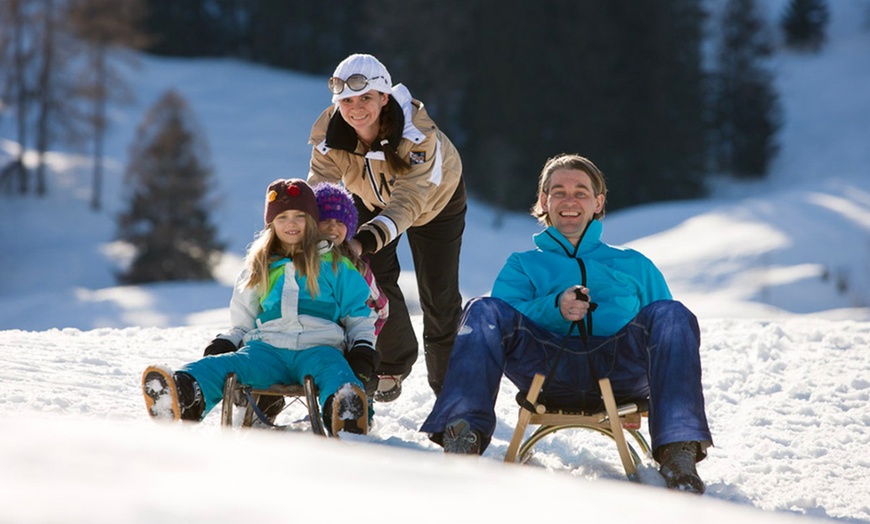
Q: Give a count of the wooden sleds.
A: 2